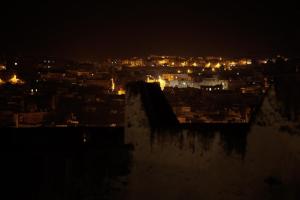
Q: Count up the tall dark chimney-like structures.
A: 2